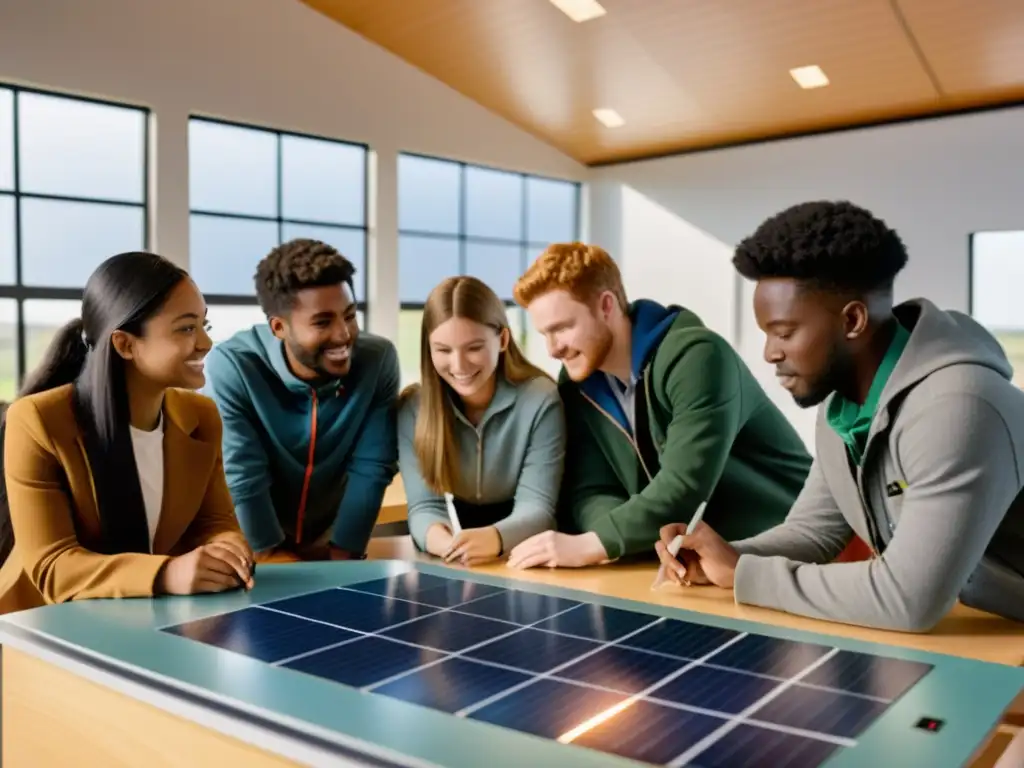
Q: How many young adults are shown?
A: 5